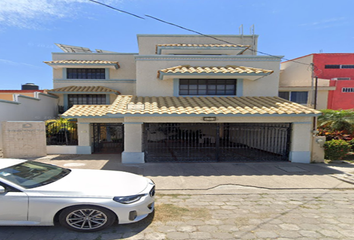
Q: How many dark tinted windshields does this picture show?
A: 1